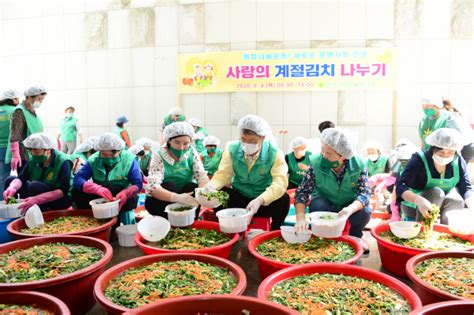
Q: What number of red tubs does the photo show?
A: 11